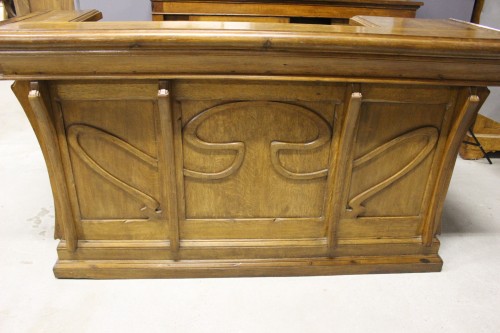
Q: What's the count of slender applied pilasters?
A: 4